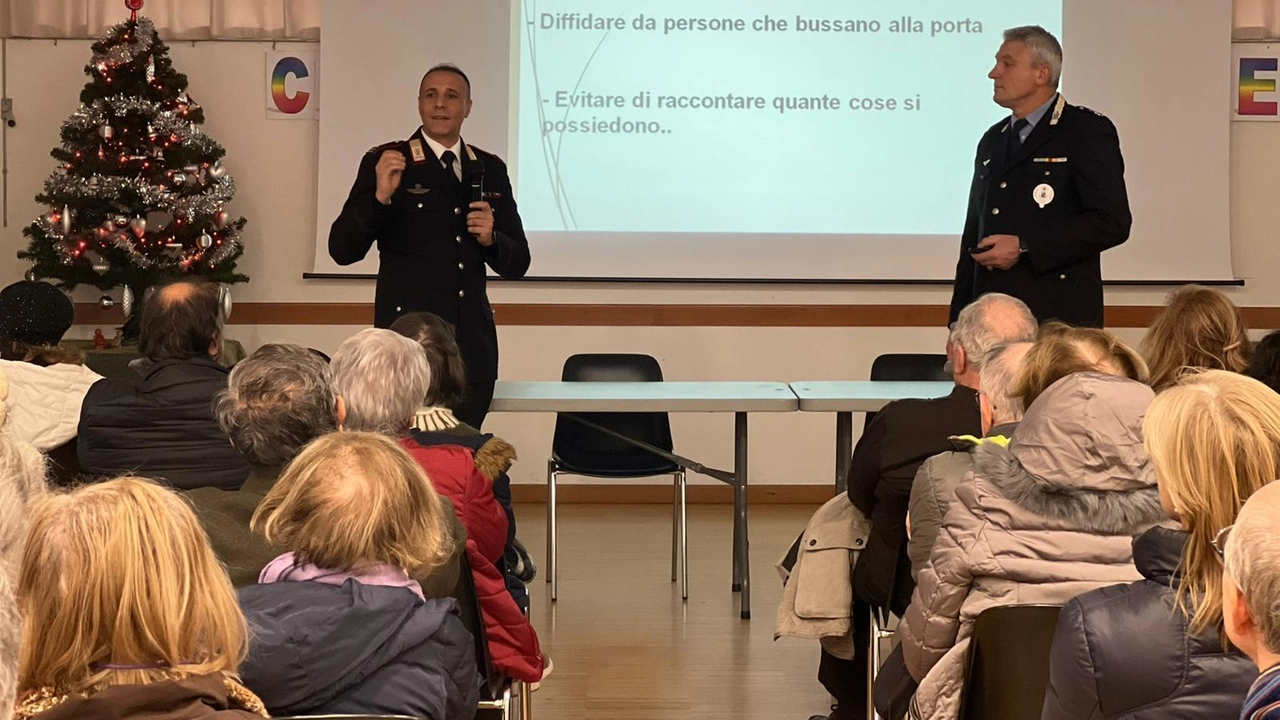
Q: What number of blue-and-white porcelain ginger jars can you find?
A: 0